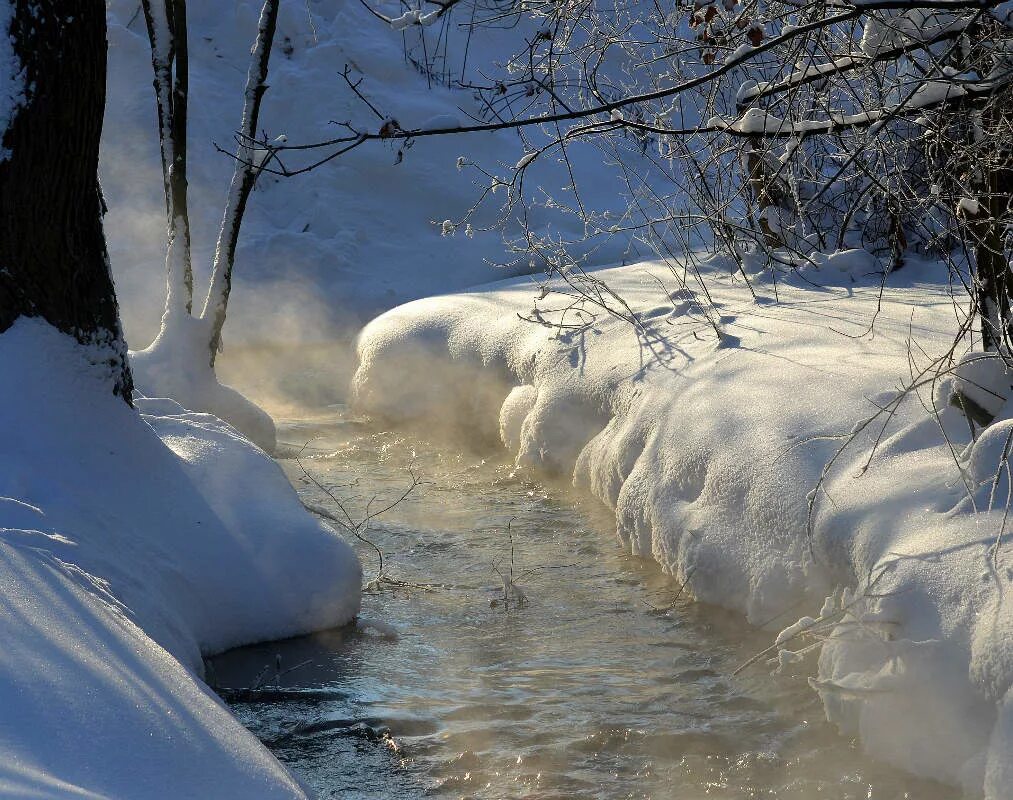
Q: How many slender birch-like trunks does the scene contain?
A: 3